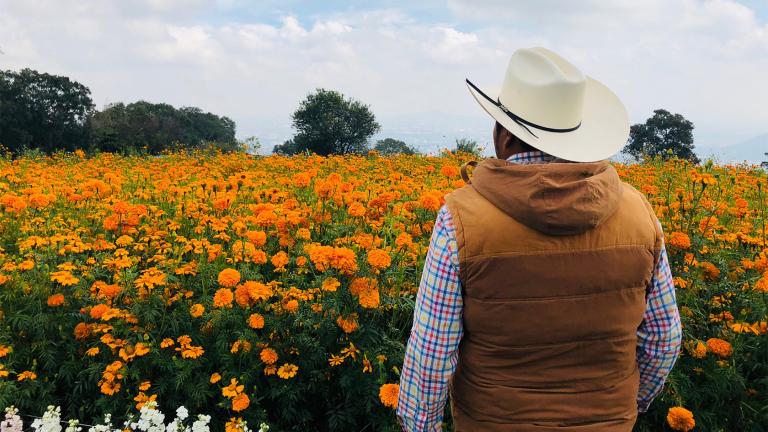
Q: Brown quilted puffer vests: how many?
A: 1